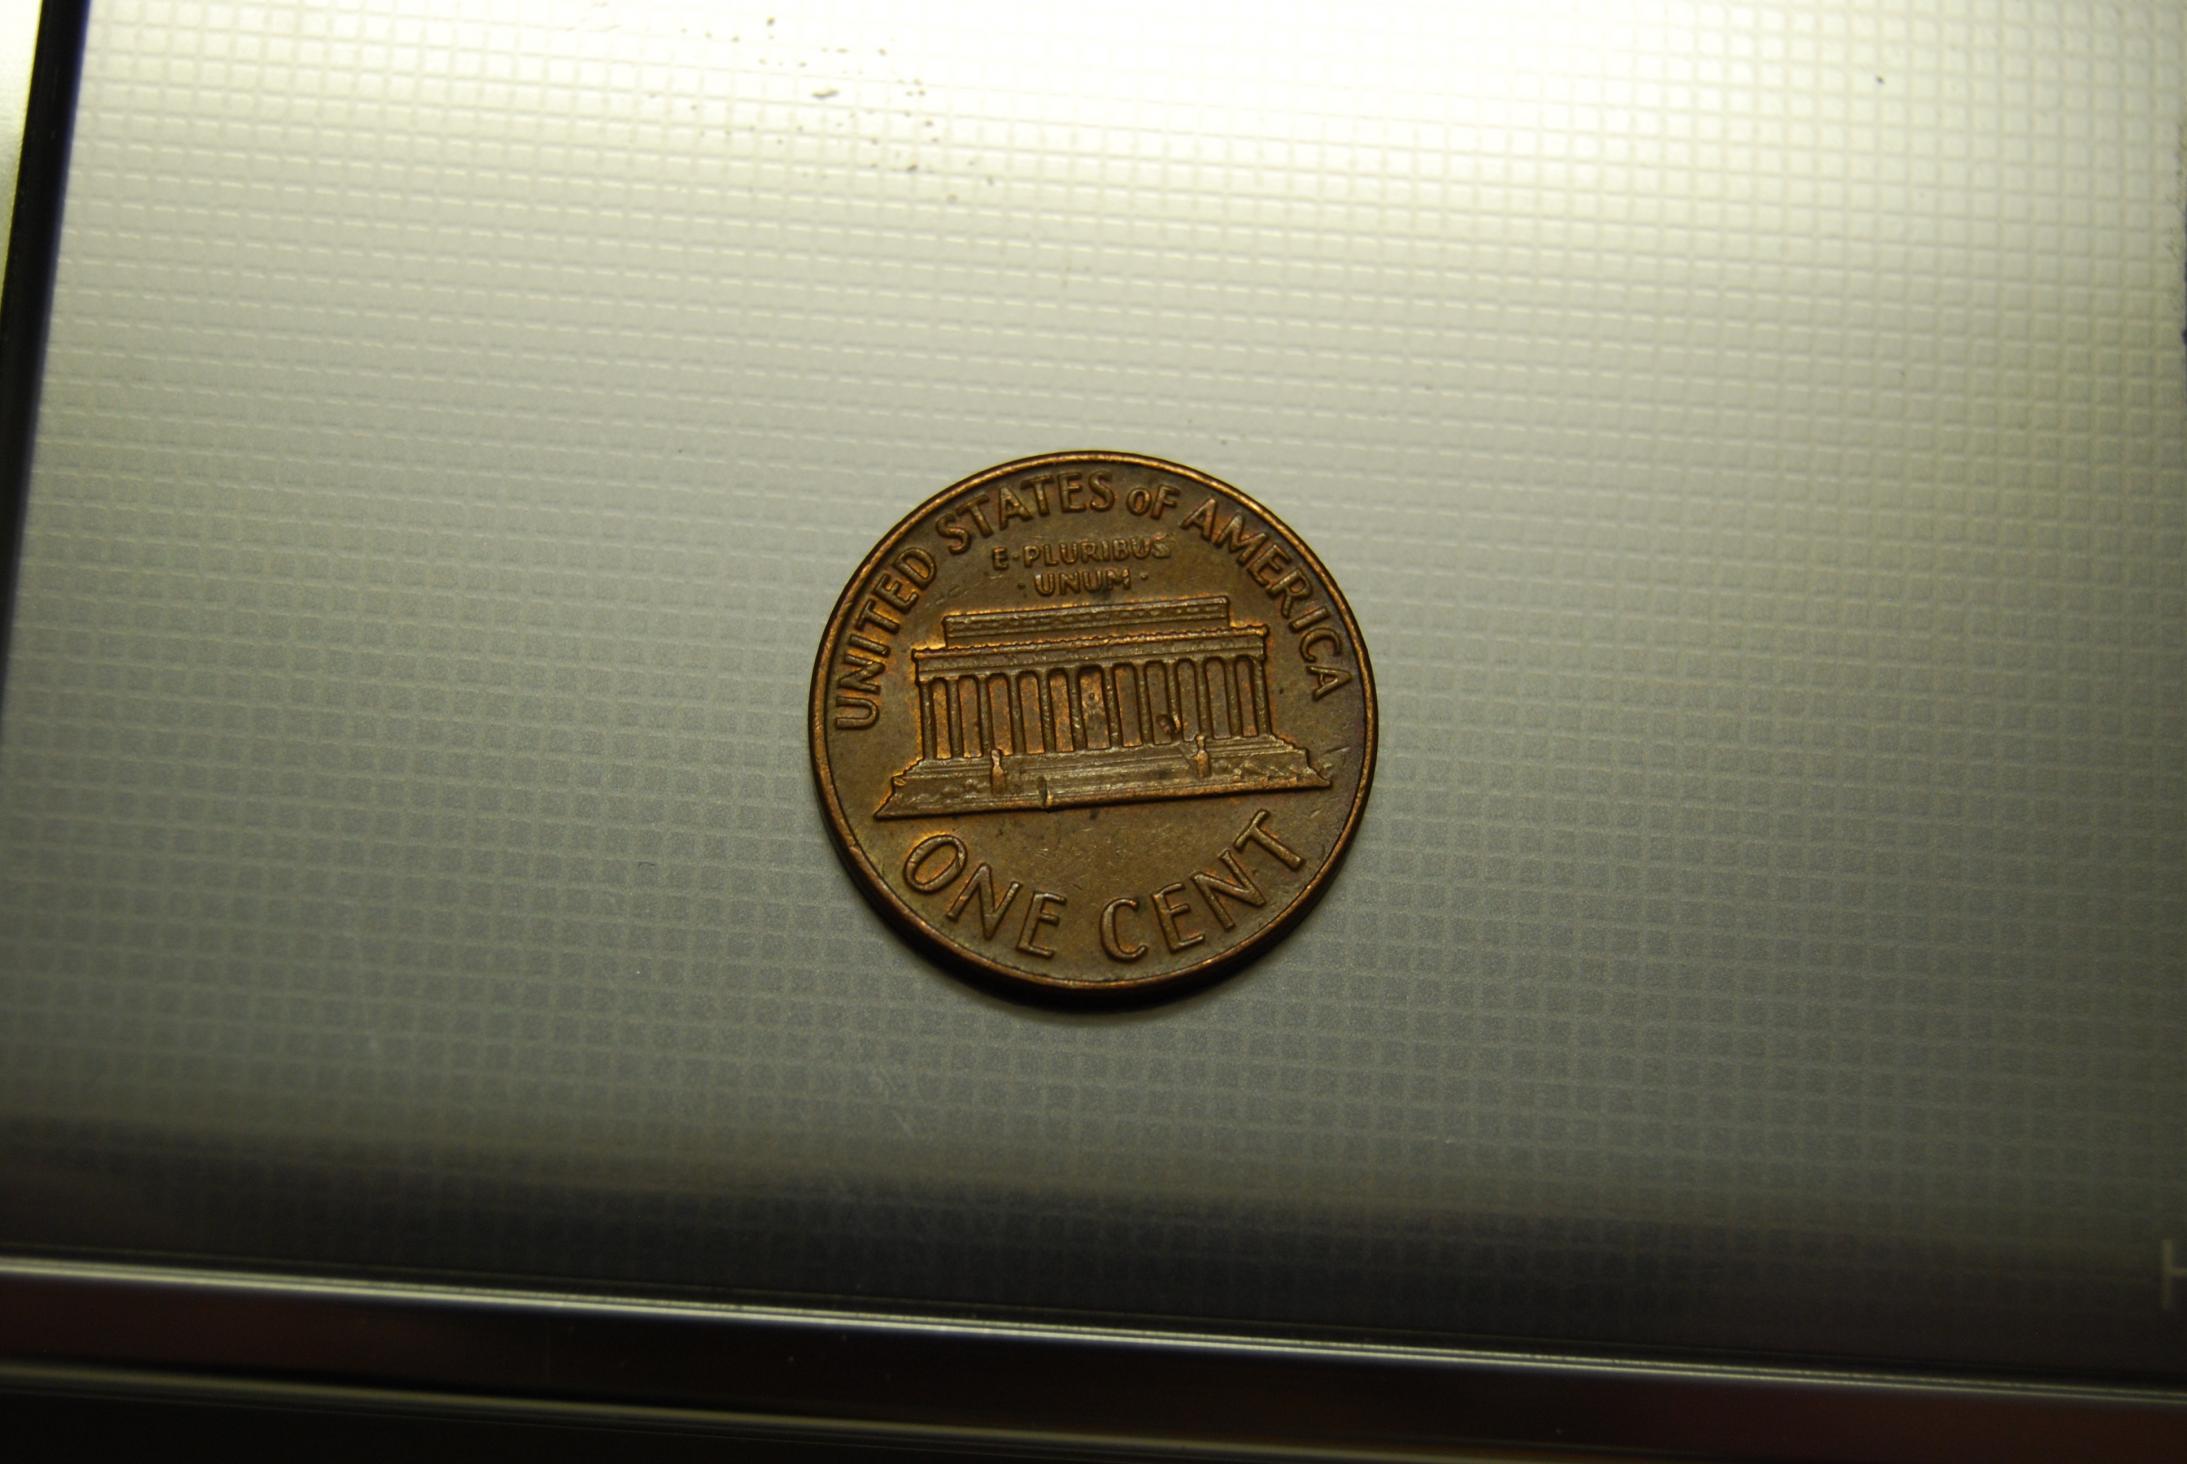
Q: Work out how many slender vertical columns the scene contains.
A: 12